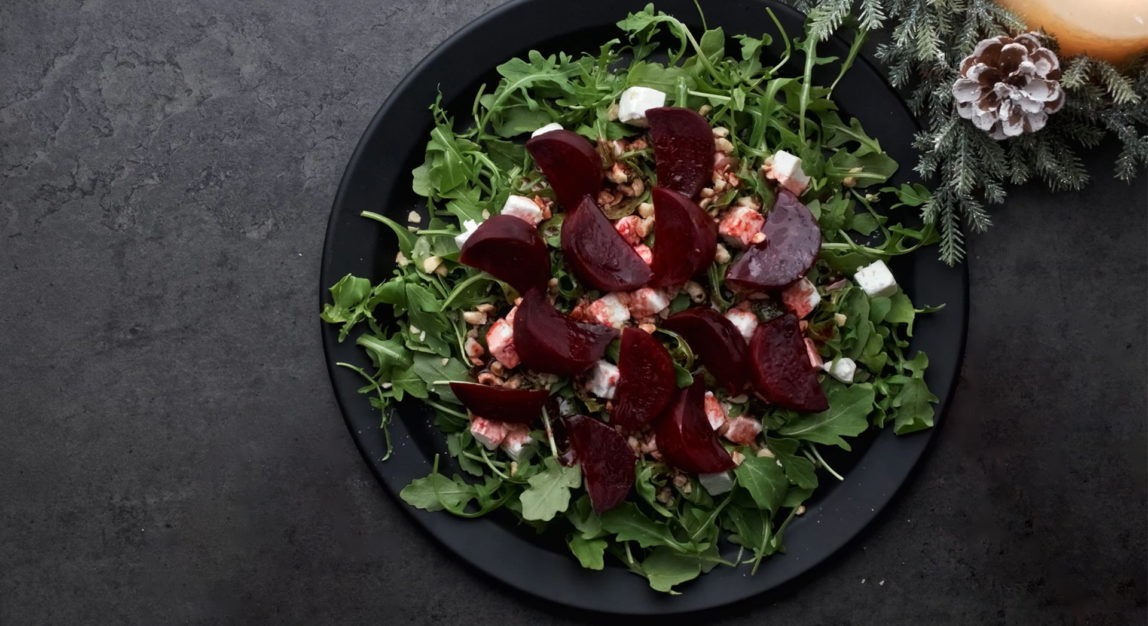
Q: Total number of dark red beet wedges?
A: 13